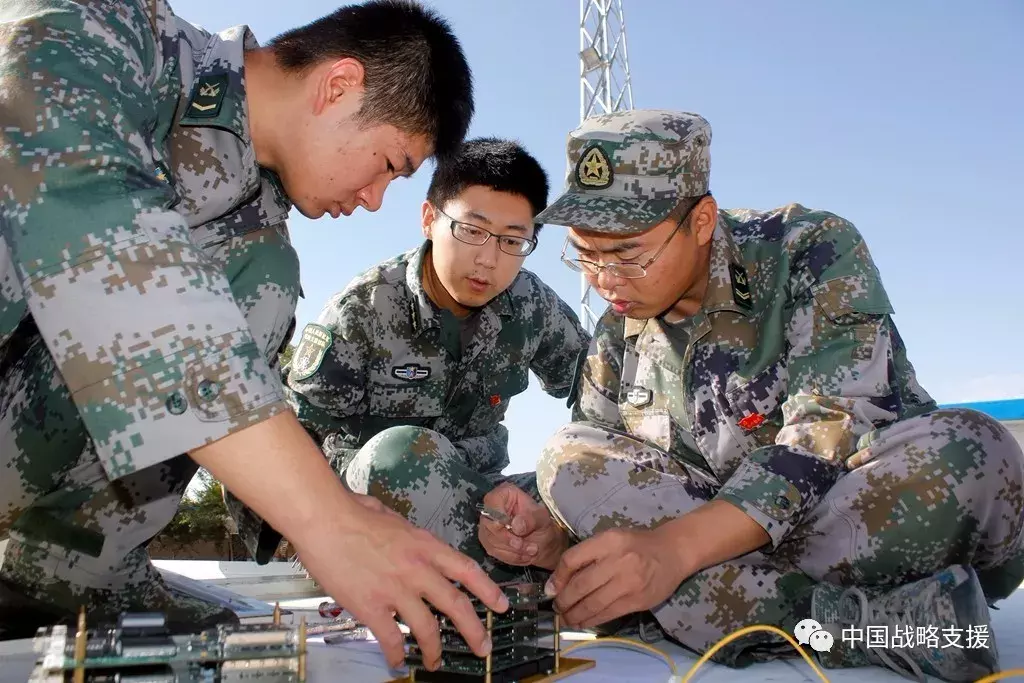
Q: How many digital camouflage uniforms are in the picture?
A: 3